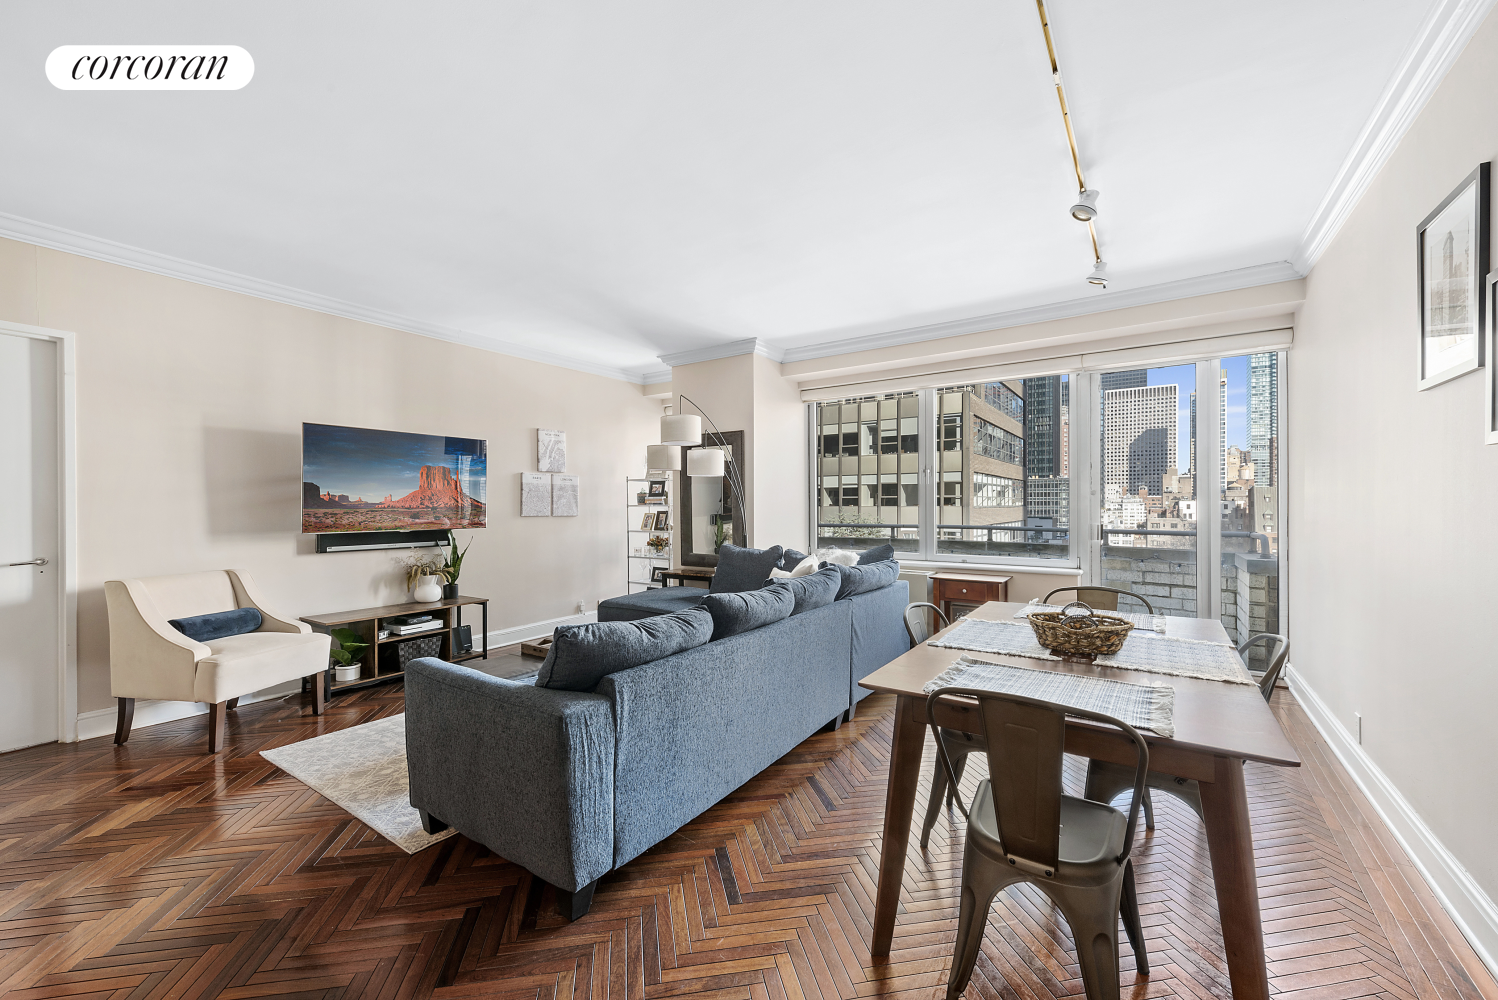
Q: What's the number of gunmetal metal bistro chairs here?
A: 4